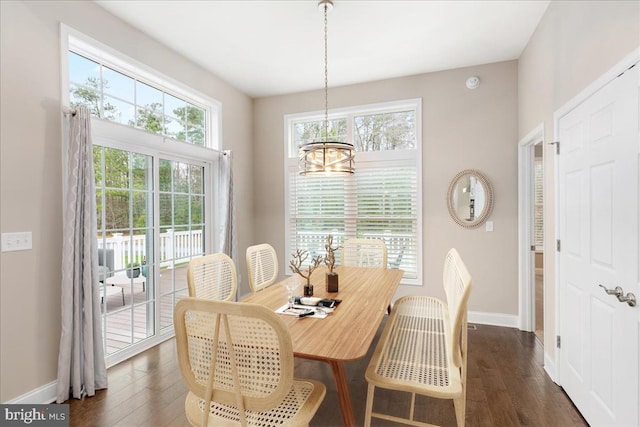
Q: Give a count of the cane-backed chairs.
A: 4